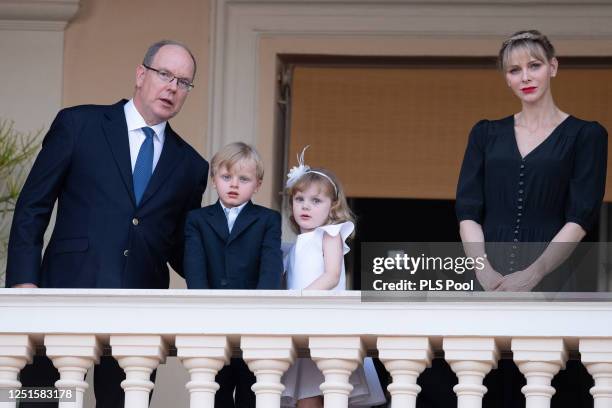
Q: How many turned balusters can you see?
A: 10